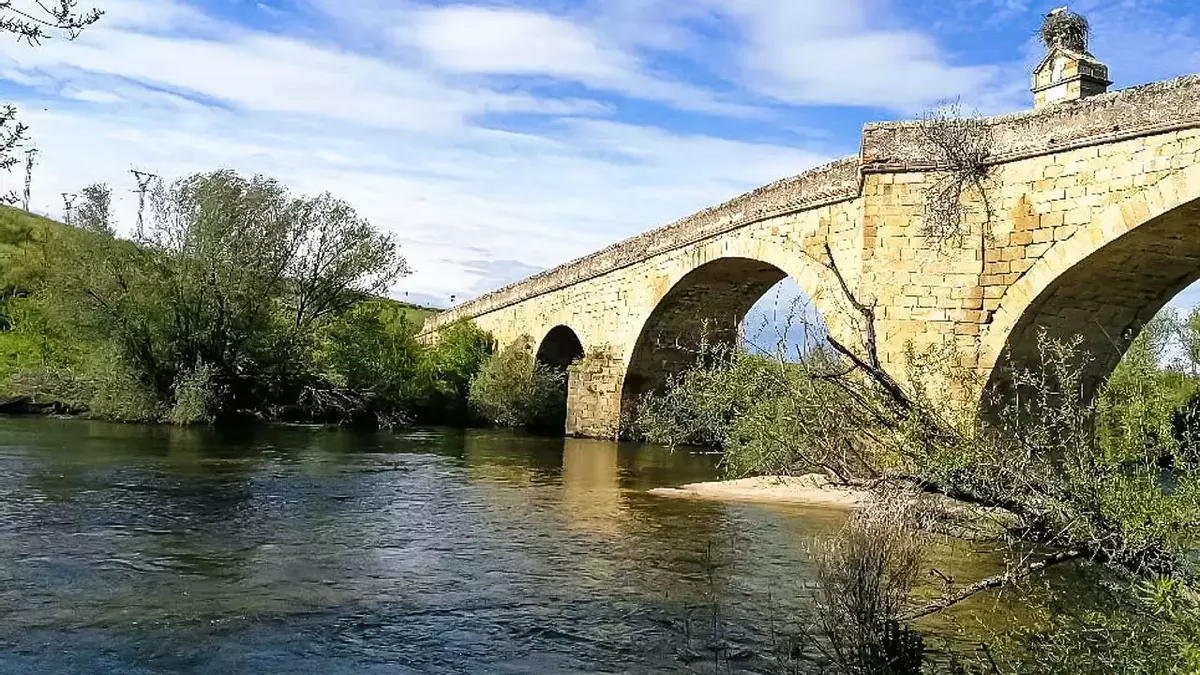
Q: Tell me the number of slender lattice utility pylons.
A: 3